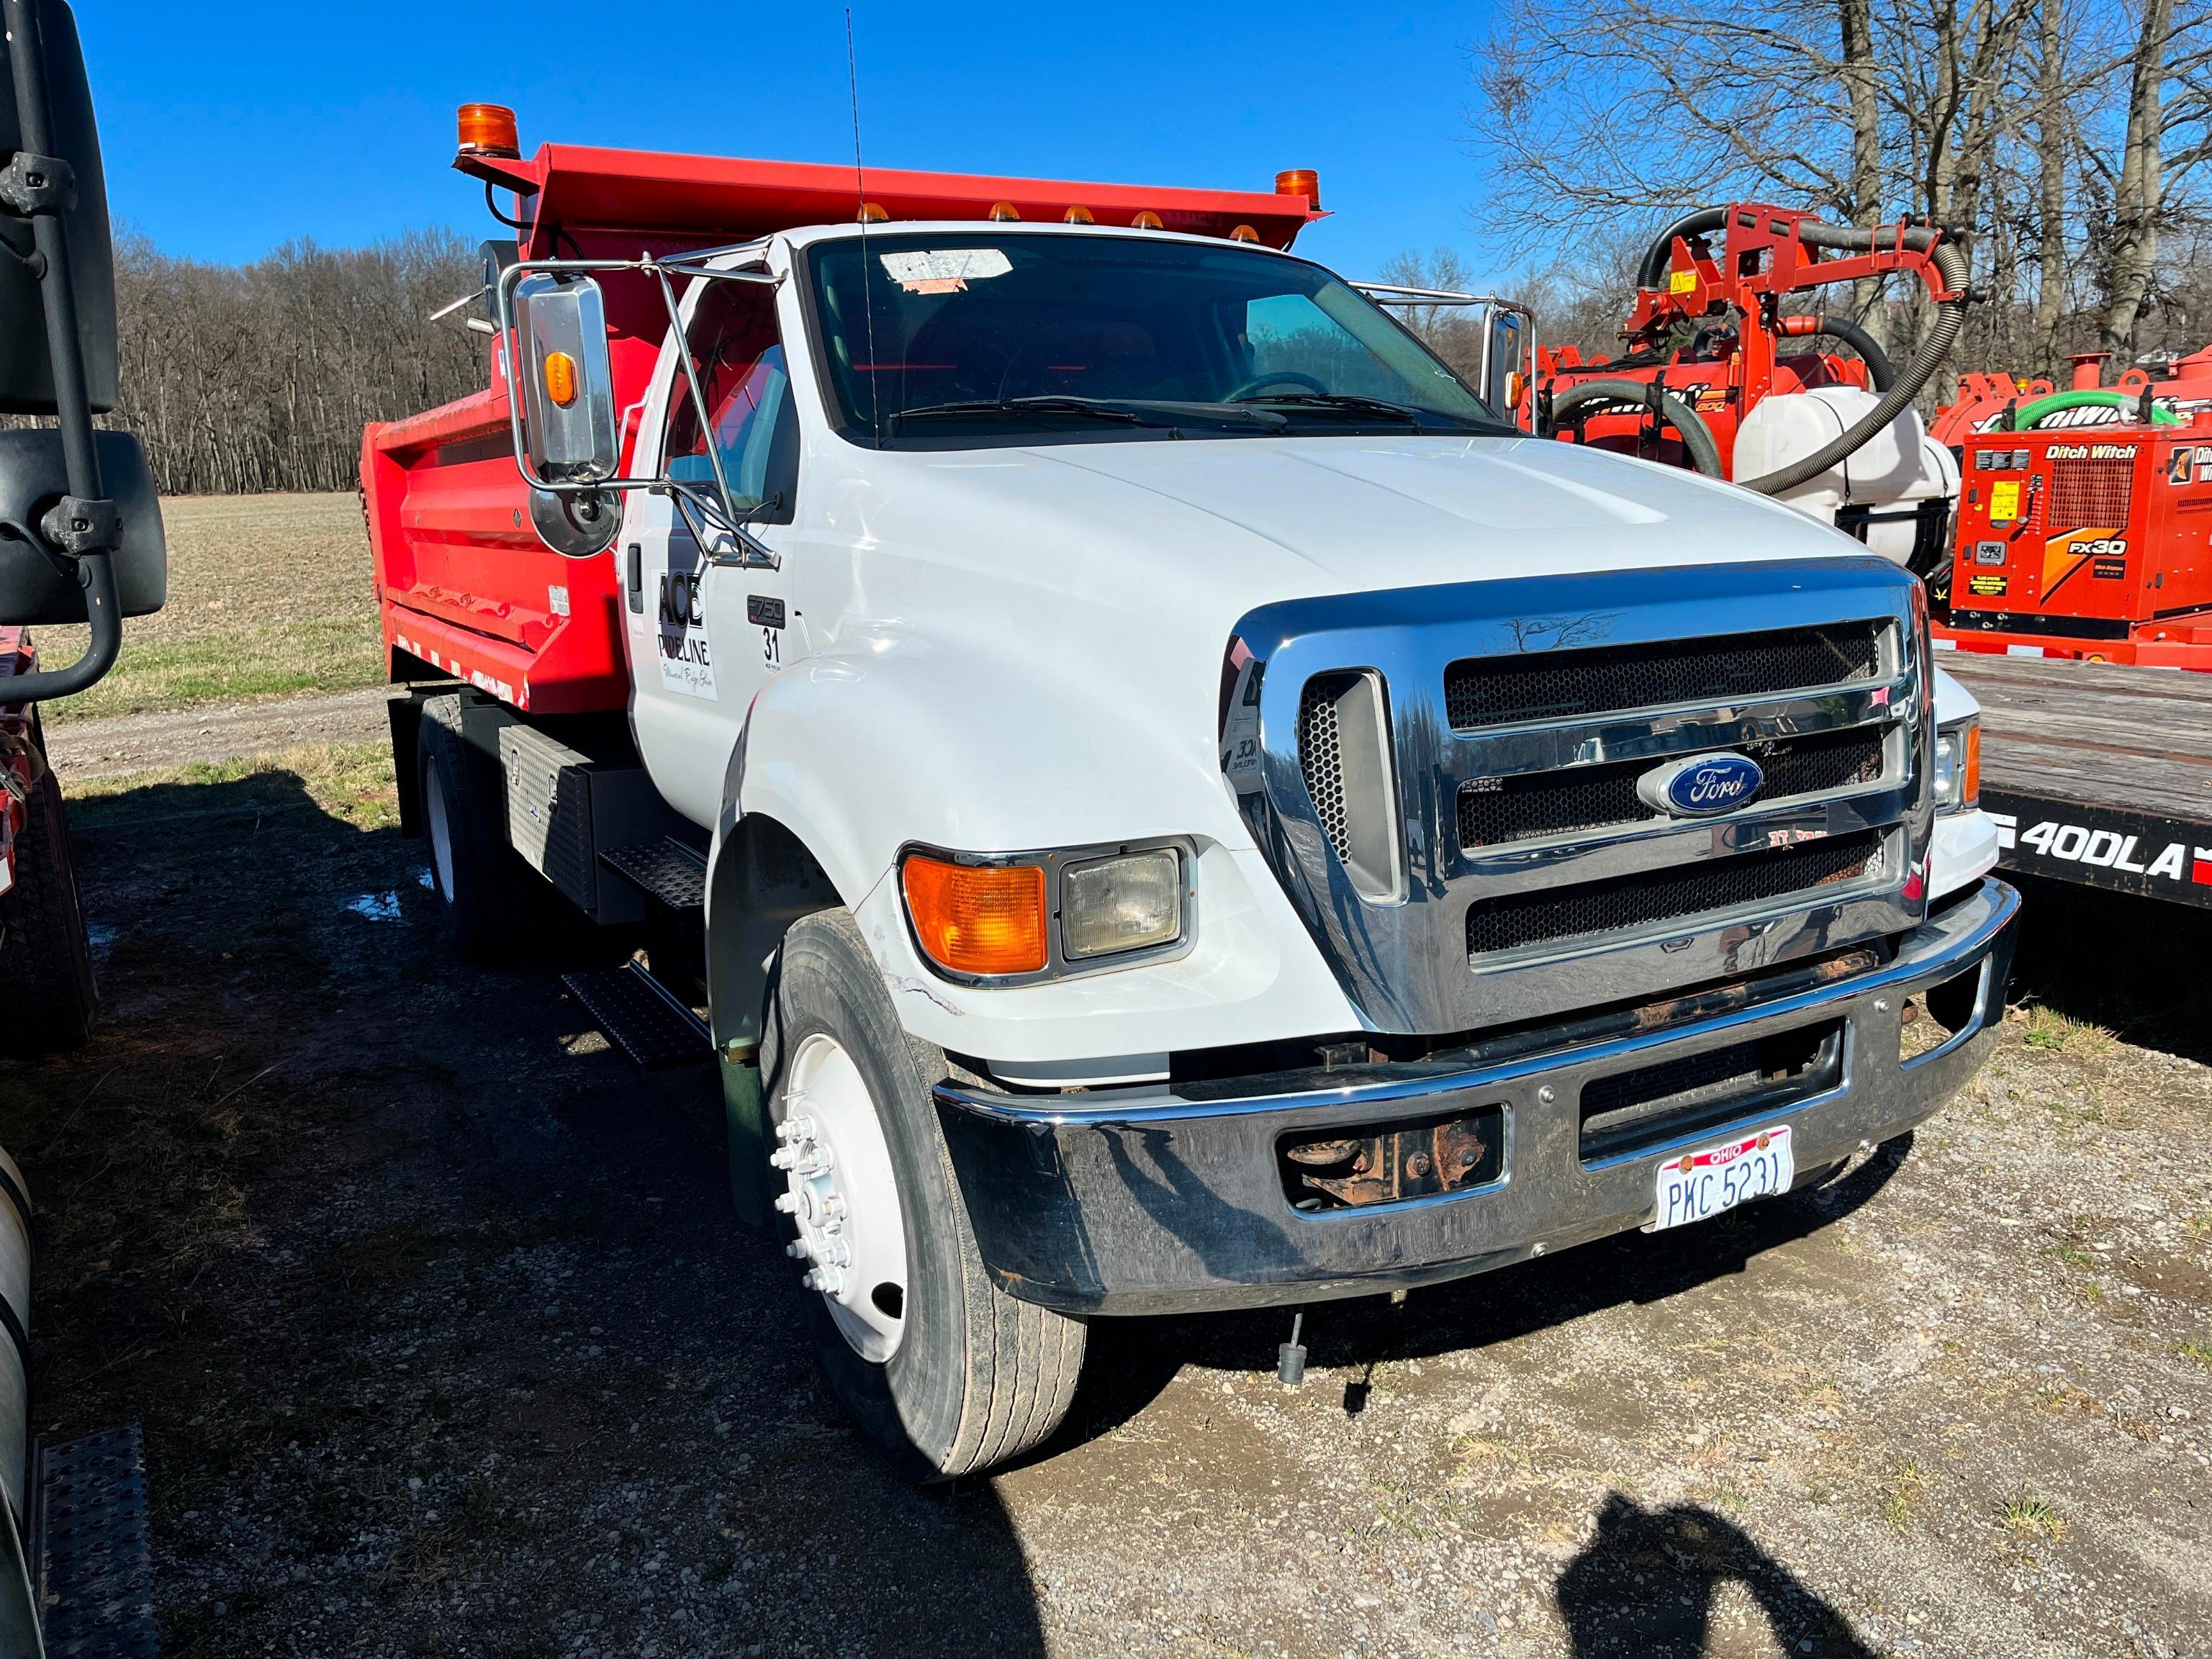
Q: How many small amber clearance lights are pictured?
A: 5